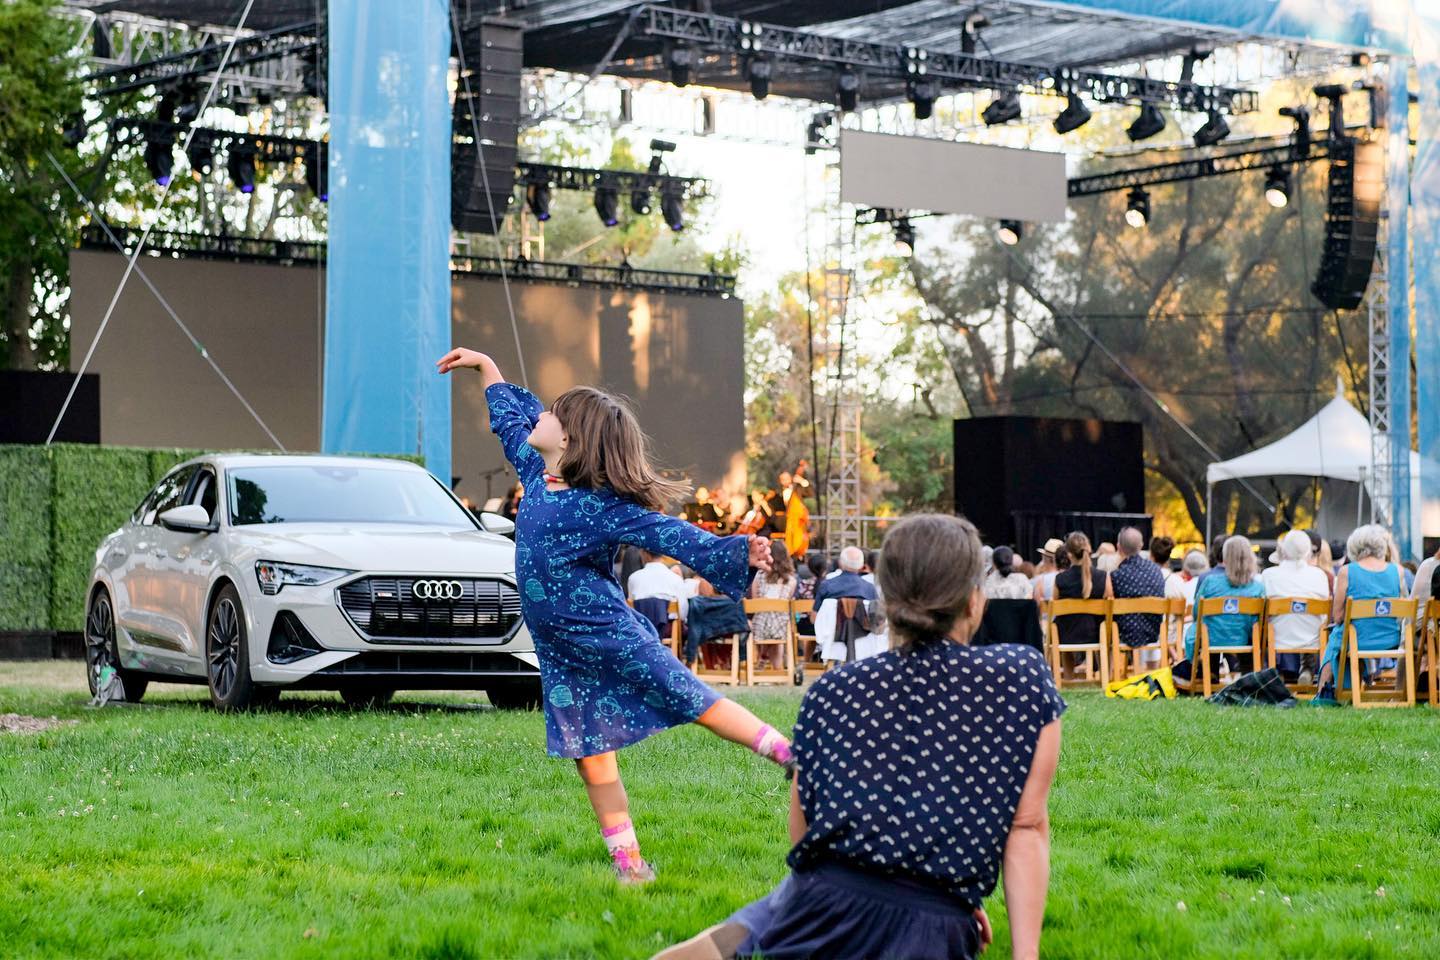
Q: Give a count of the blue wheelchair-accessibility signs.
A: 3